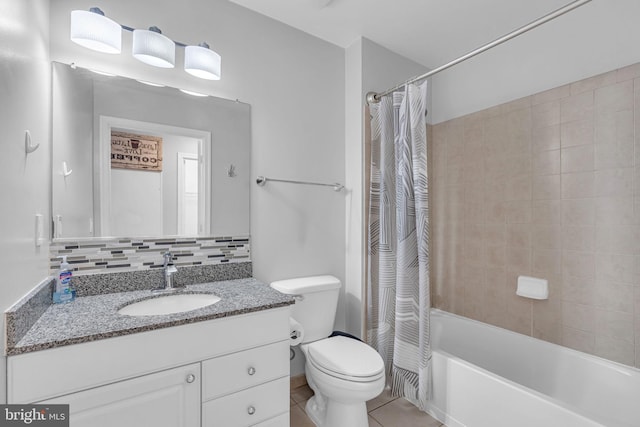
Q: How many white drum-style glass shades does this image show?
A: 3